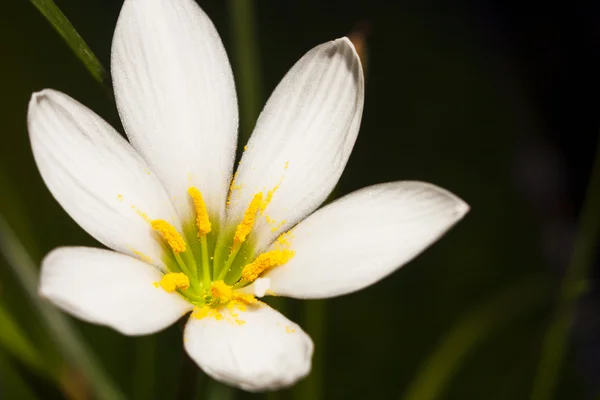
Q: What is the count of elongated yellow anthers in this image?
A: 6